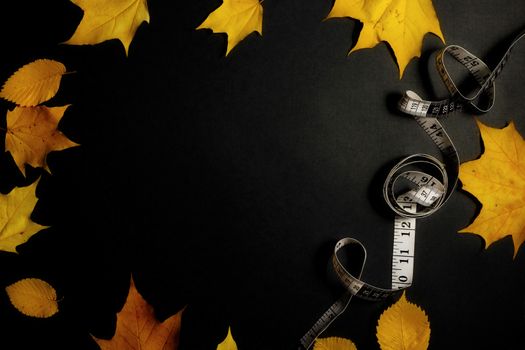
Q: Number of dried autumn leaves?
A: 12